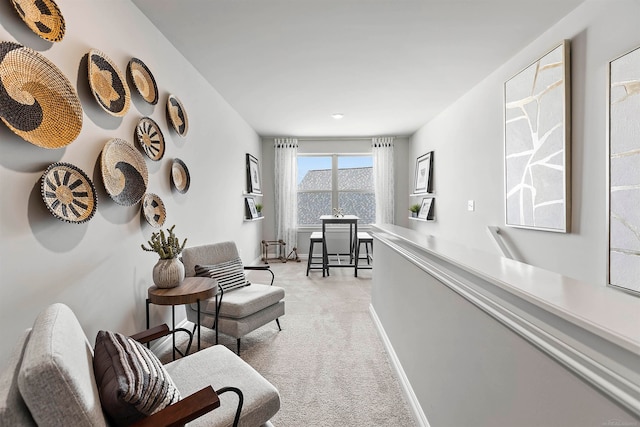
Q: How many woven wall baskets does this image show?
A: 10